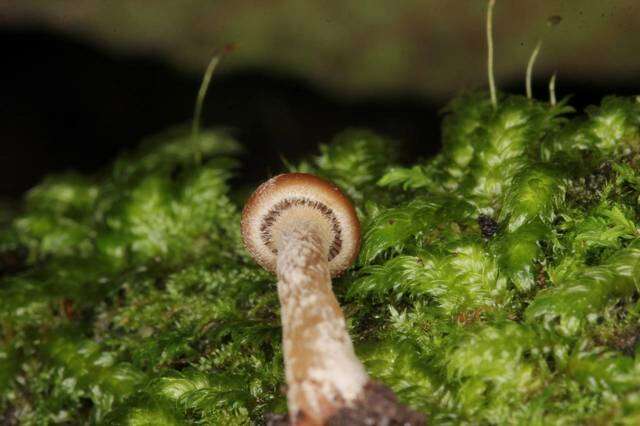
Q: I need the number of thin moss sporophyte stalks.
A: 4